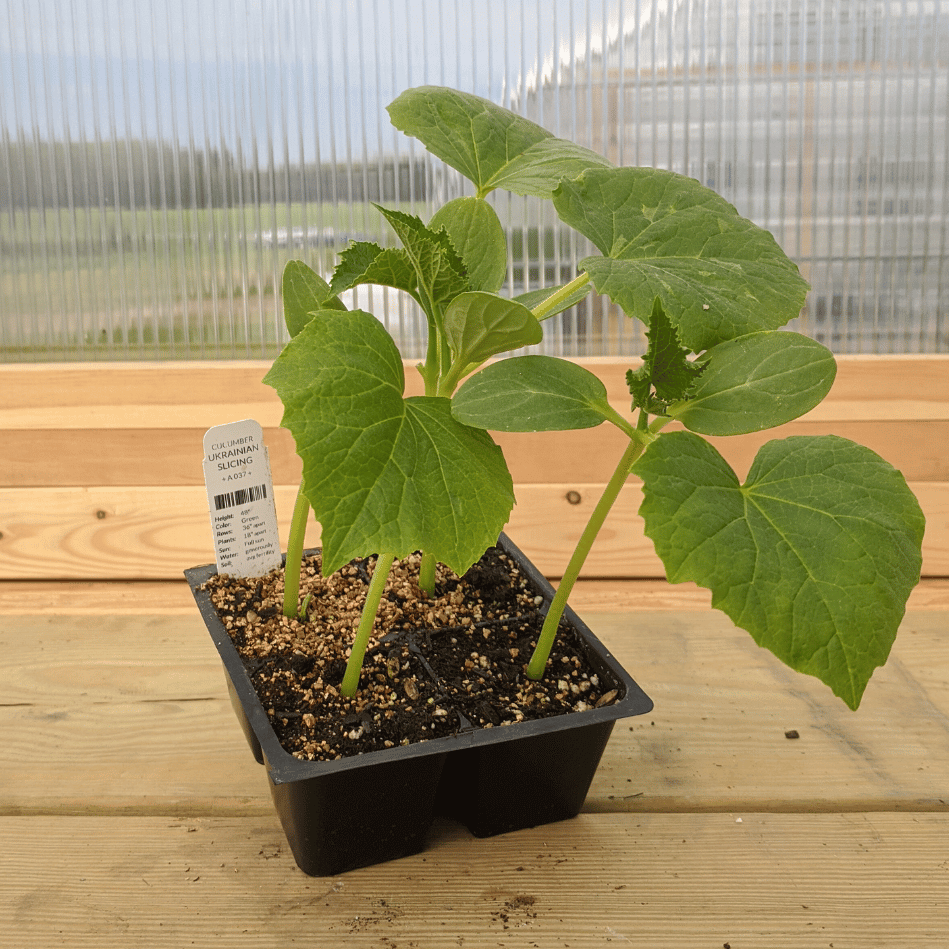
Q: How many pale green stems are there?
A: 4